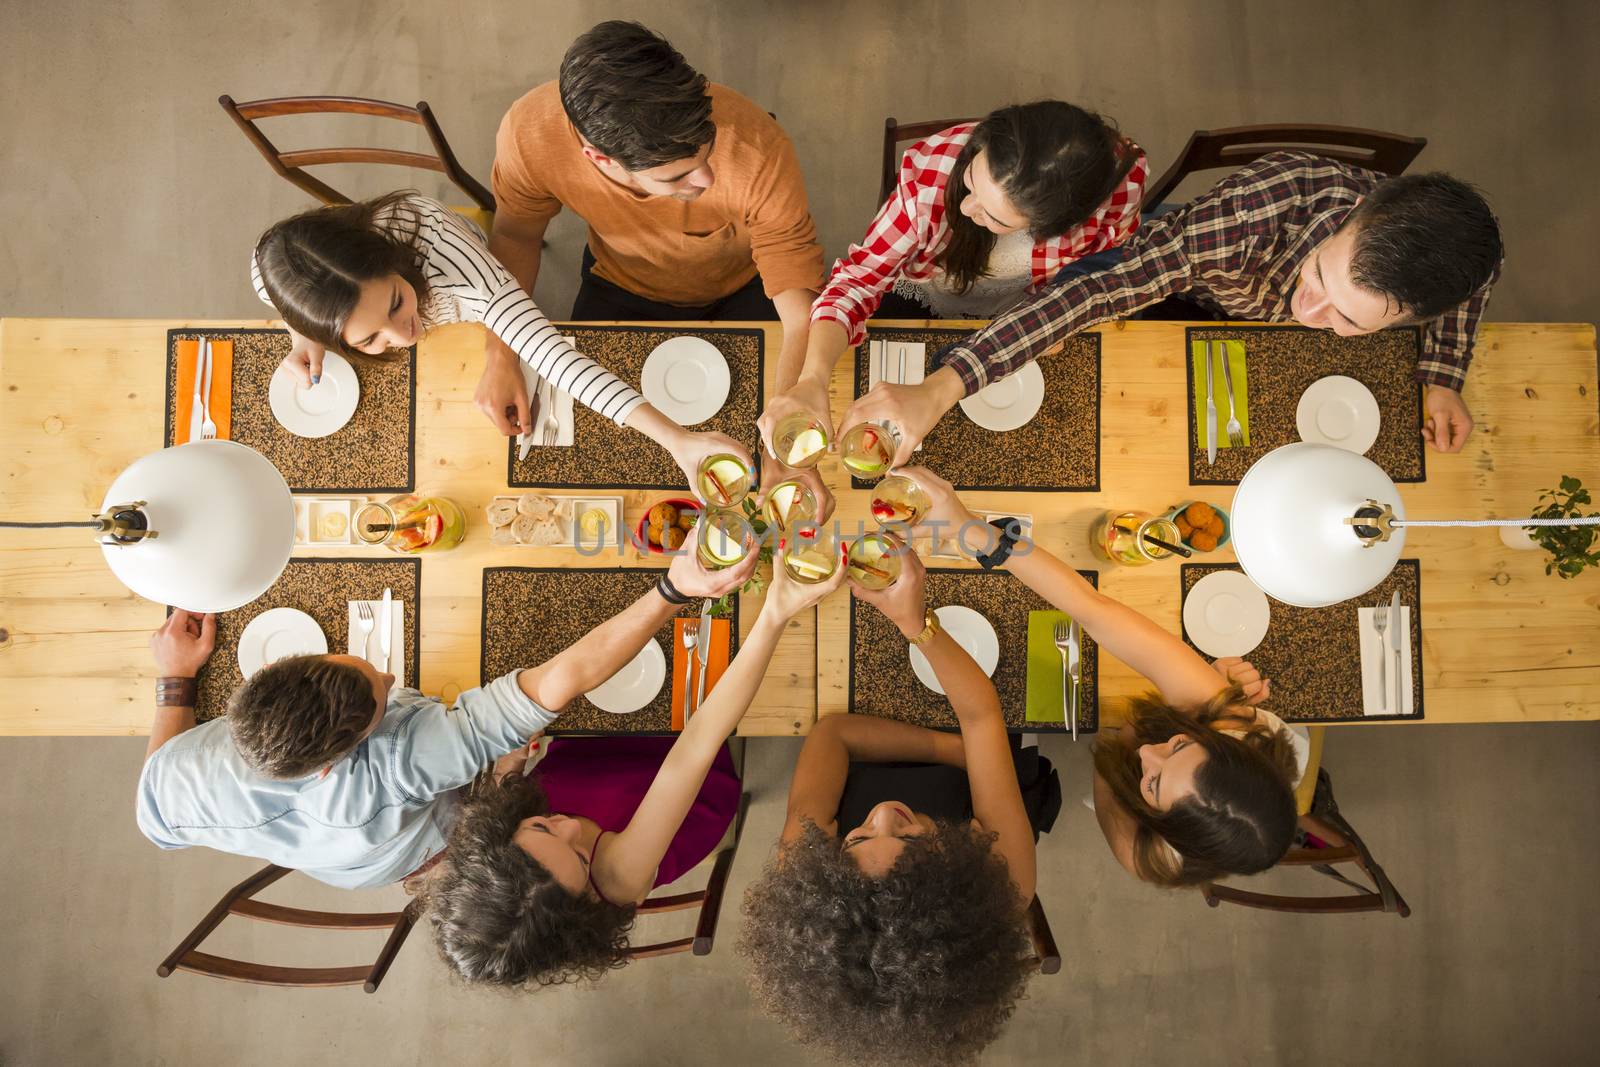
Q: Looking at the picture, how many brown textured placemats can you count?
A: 8